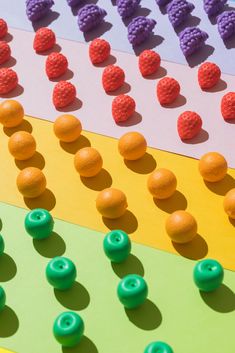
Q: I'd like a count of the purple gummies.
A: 10